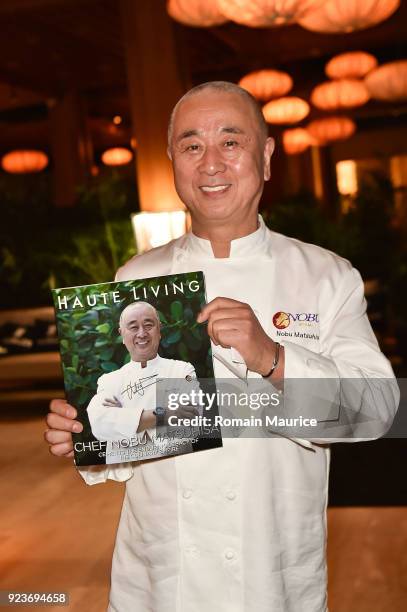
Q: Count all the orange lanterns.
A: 12